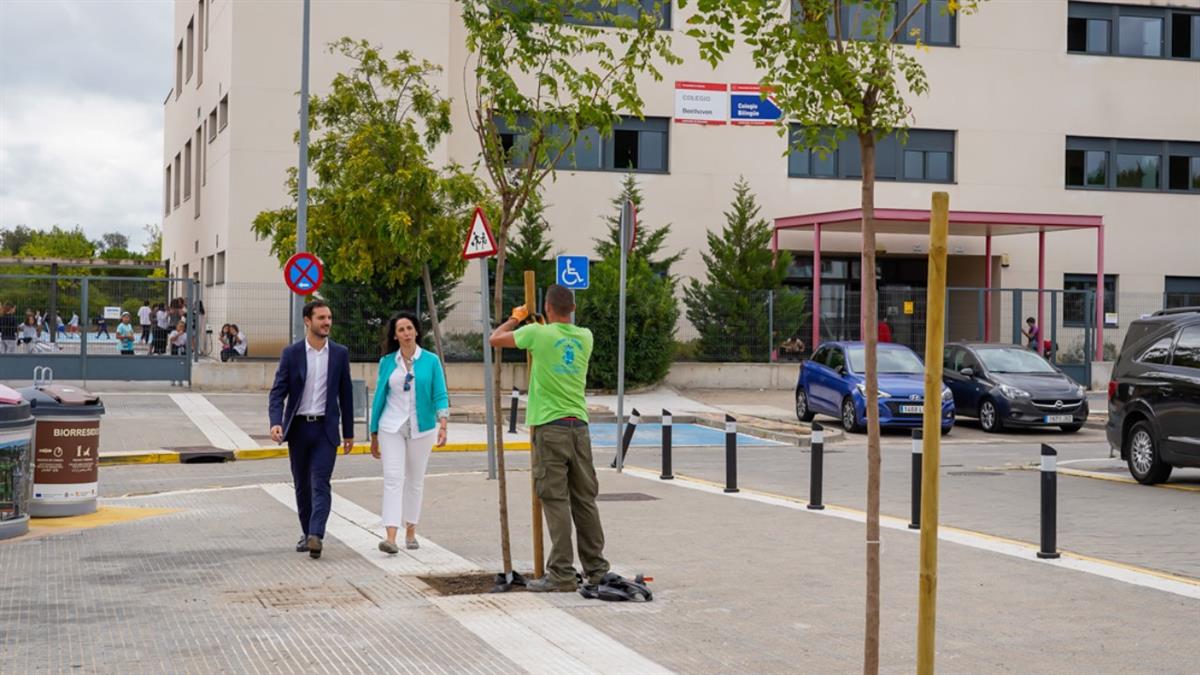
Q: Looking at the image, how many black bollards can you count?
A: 7